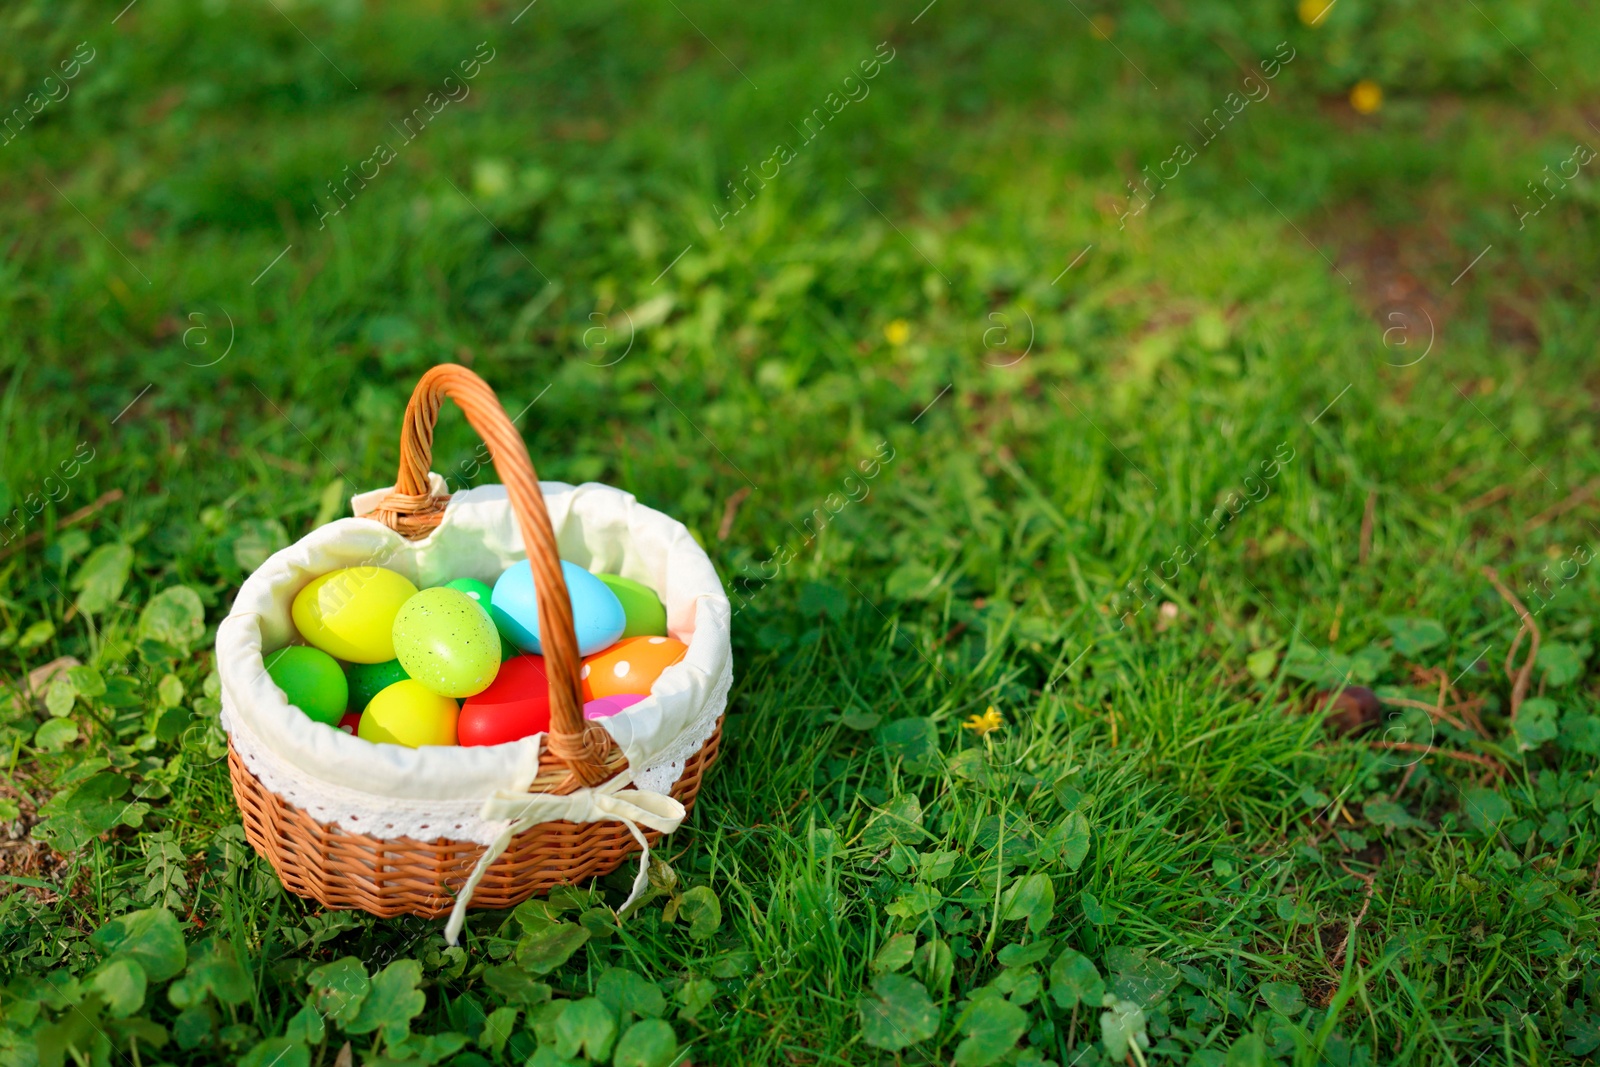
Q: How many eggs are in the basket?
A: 12